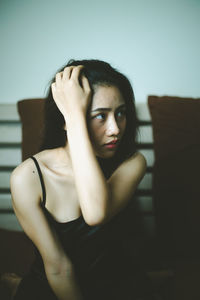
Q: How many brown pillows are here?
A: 2